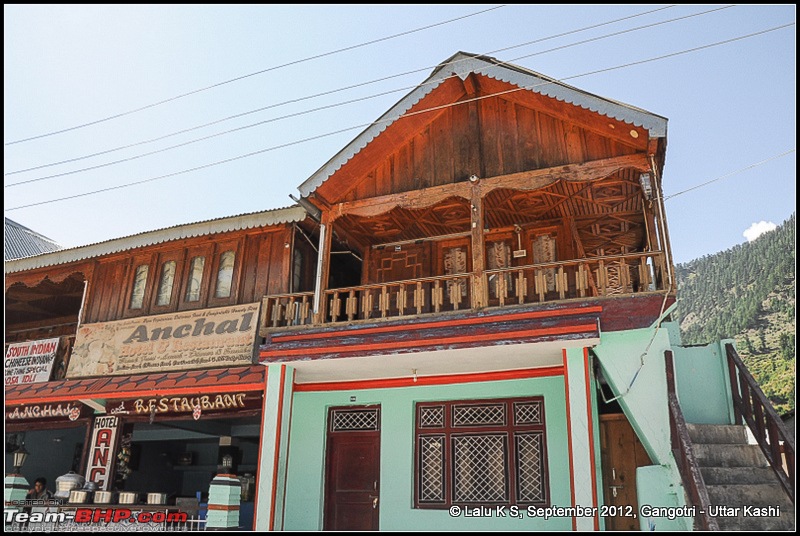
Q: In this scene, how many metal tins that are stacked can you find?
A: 4